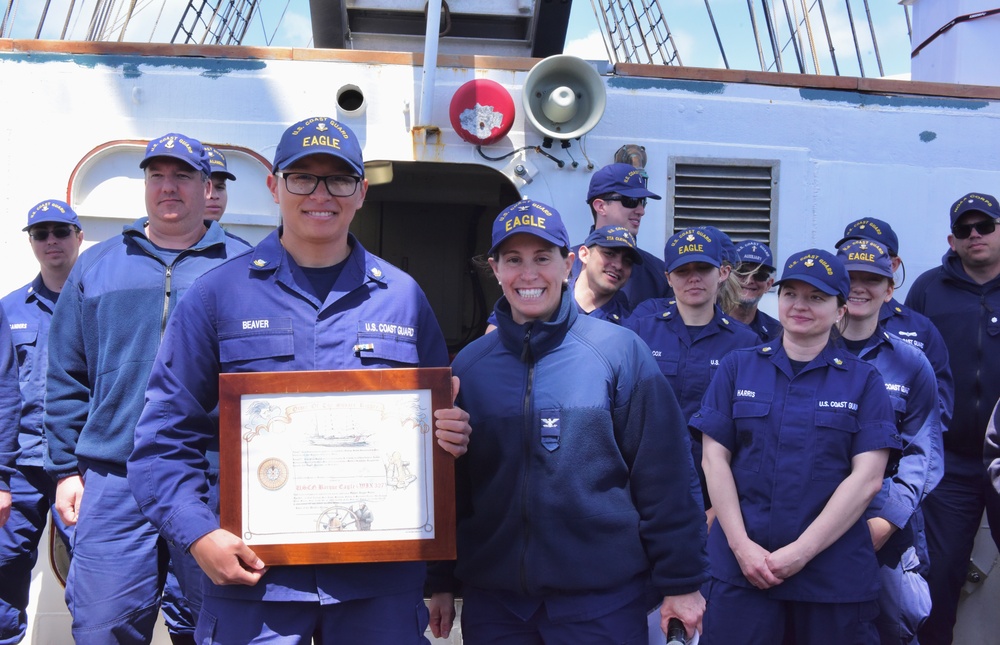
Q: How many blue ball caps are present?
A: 14